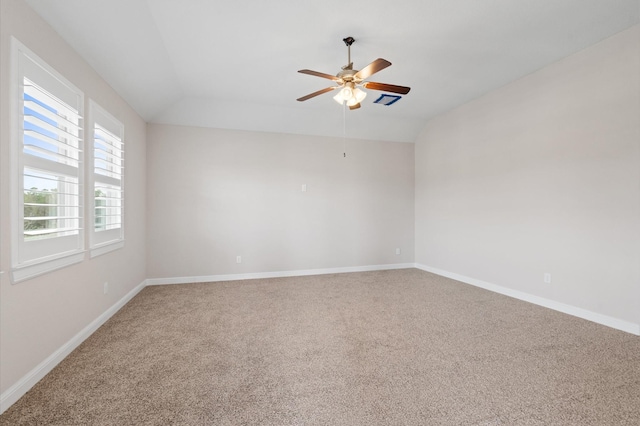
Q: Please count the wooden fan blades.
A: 5